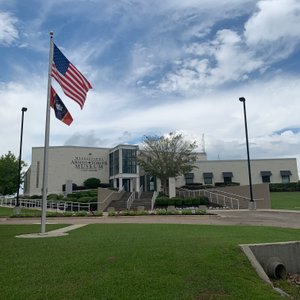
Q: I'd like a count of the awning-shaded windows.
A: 5